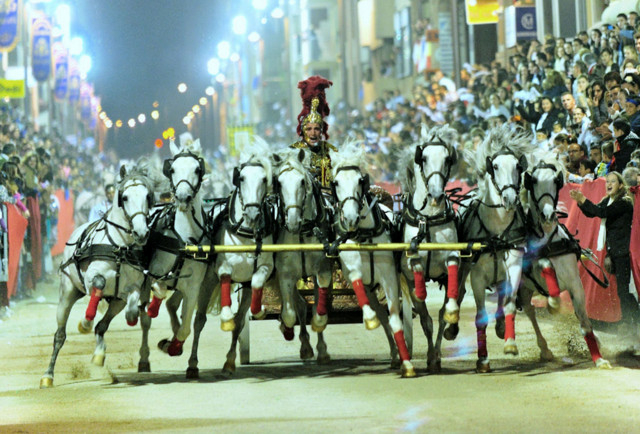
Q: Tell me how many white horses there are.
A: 8